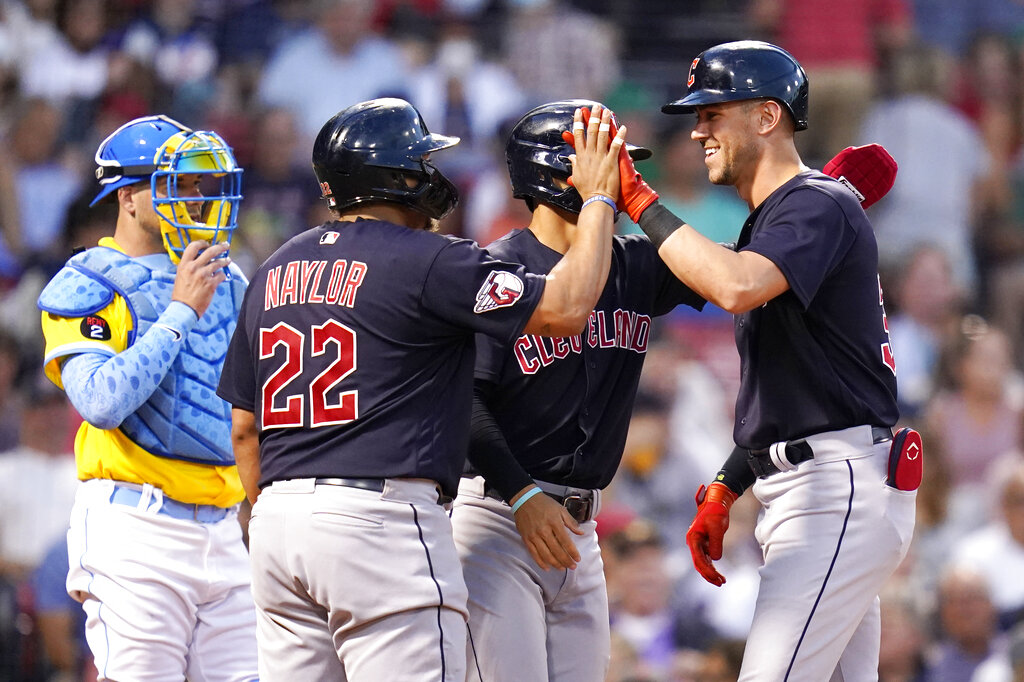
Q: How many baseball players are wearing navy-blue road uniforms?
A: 3